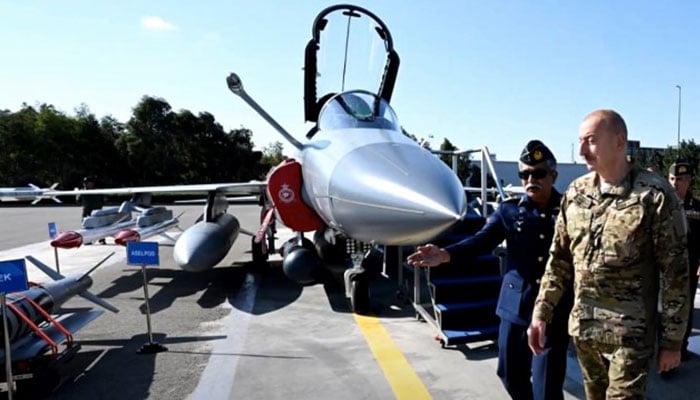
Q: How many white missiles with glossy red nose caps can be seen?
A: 2